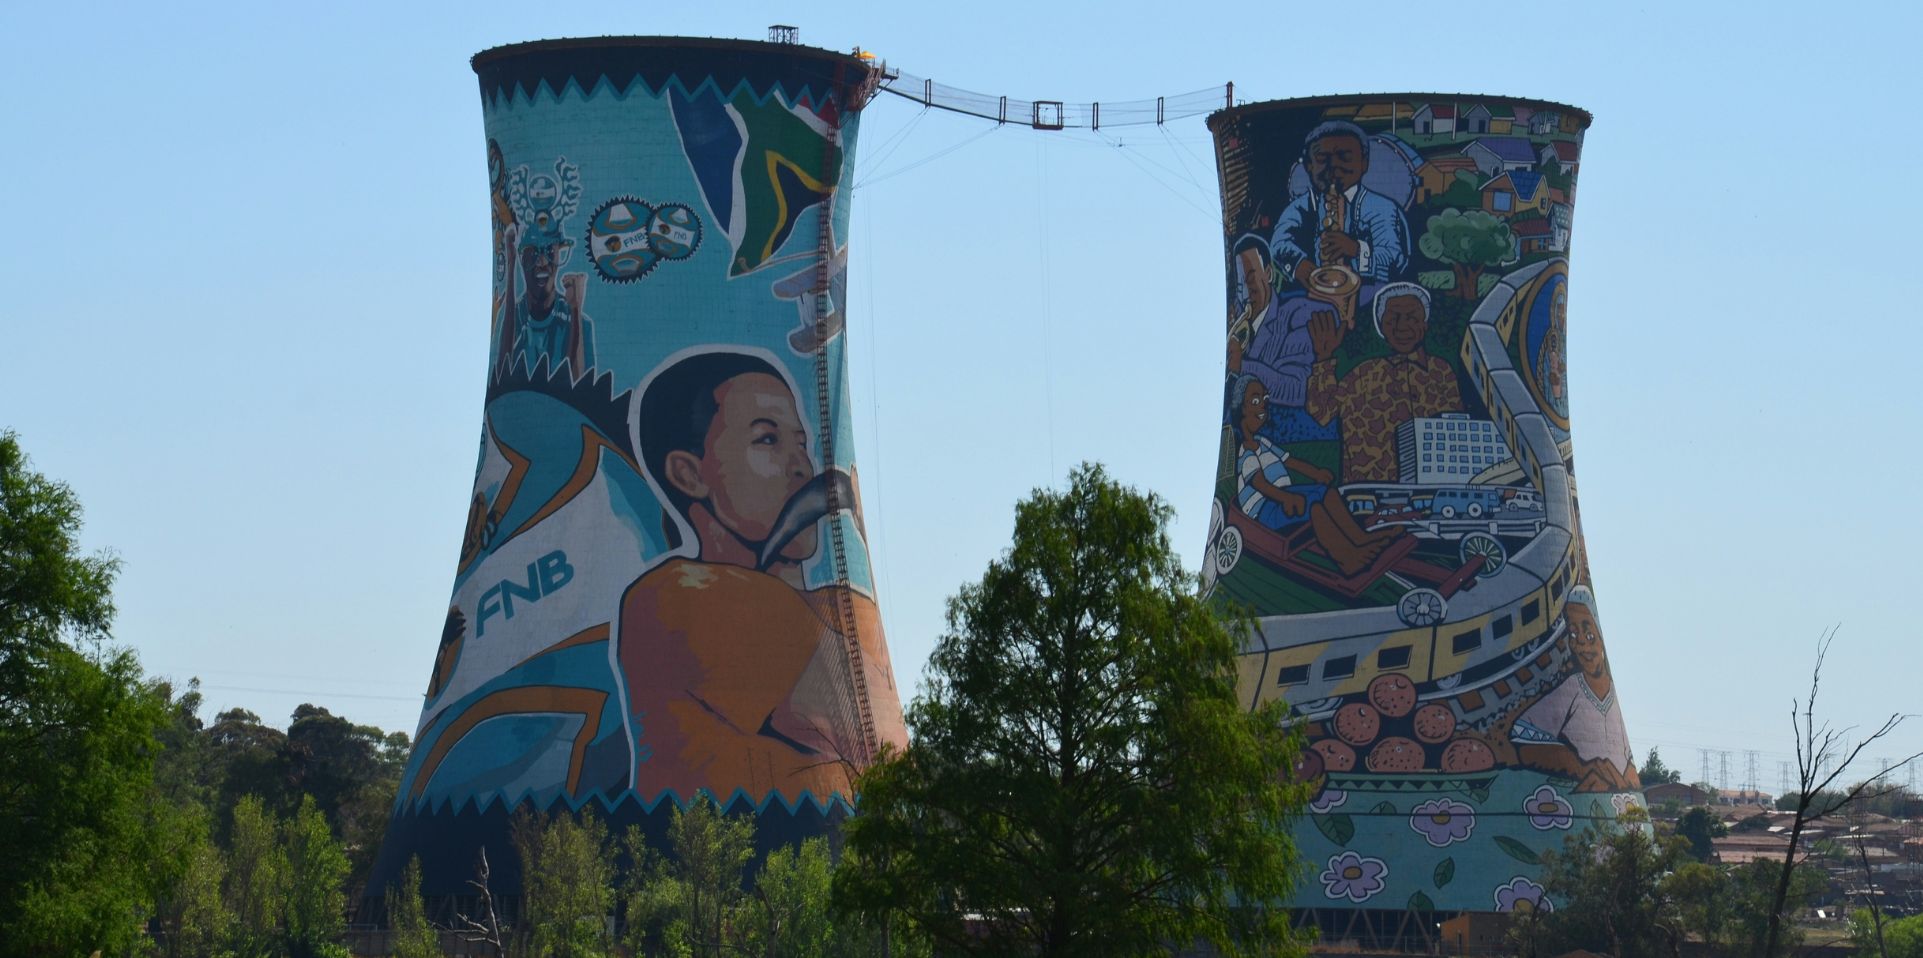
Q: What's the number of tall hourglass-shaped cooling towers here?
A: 2